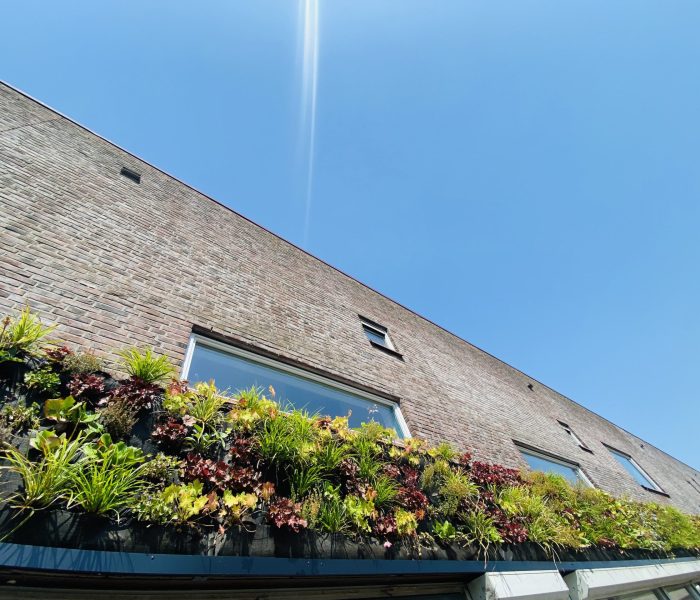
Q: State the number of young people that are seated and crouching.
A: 0